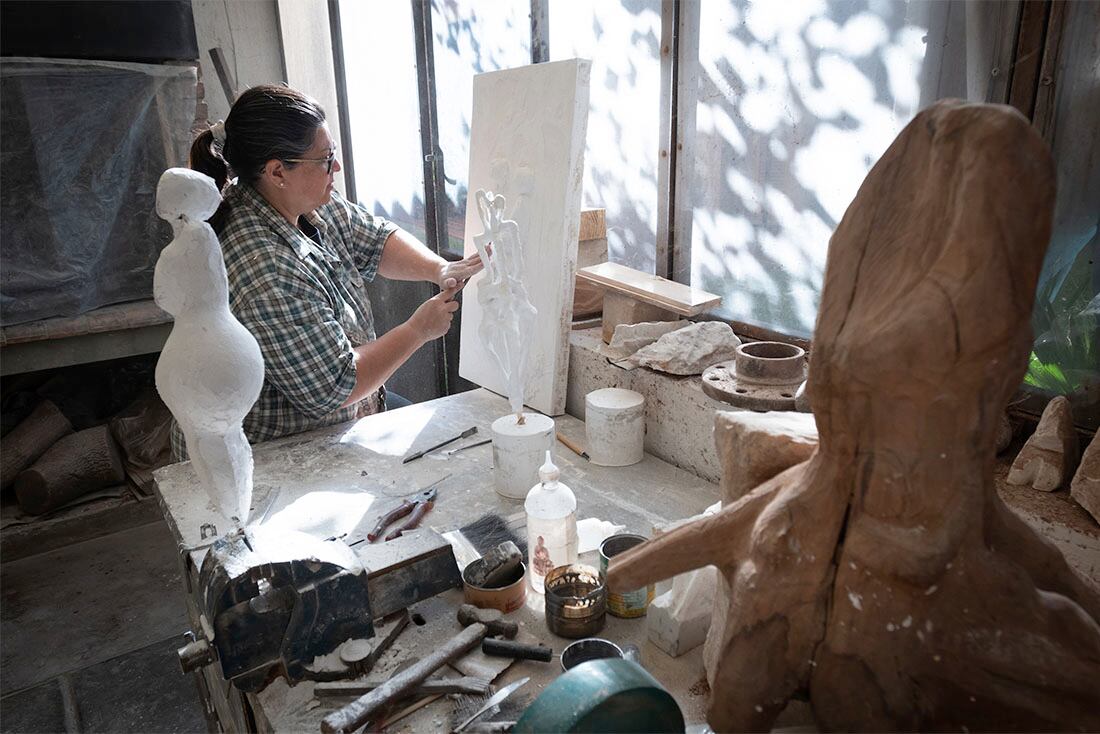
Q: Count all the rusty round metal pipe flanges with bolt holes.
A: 1